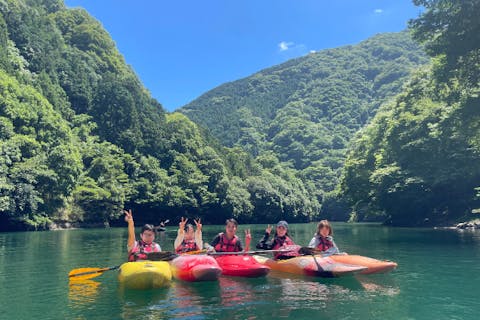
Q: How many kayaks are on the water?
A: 5